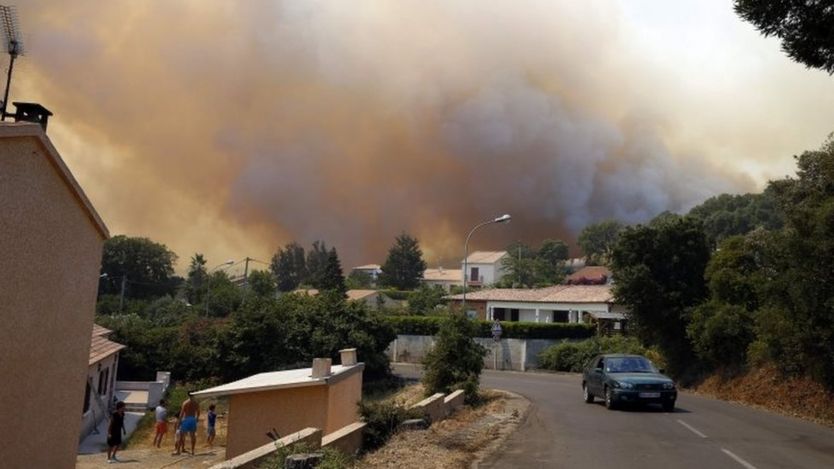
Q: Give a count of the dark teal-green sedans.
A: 1